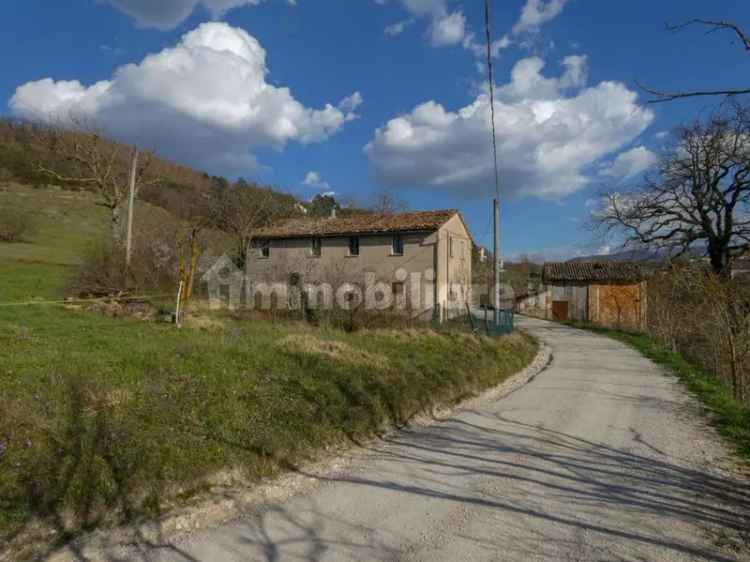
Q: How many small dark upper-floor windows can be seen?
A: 4